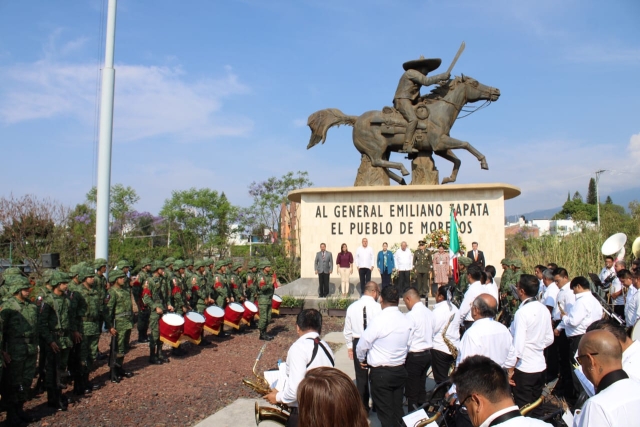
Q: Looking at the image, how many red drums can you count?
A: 6